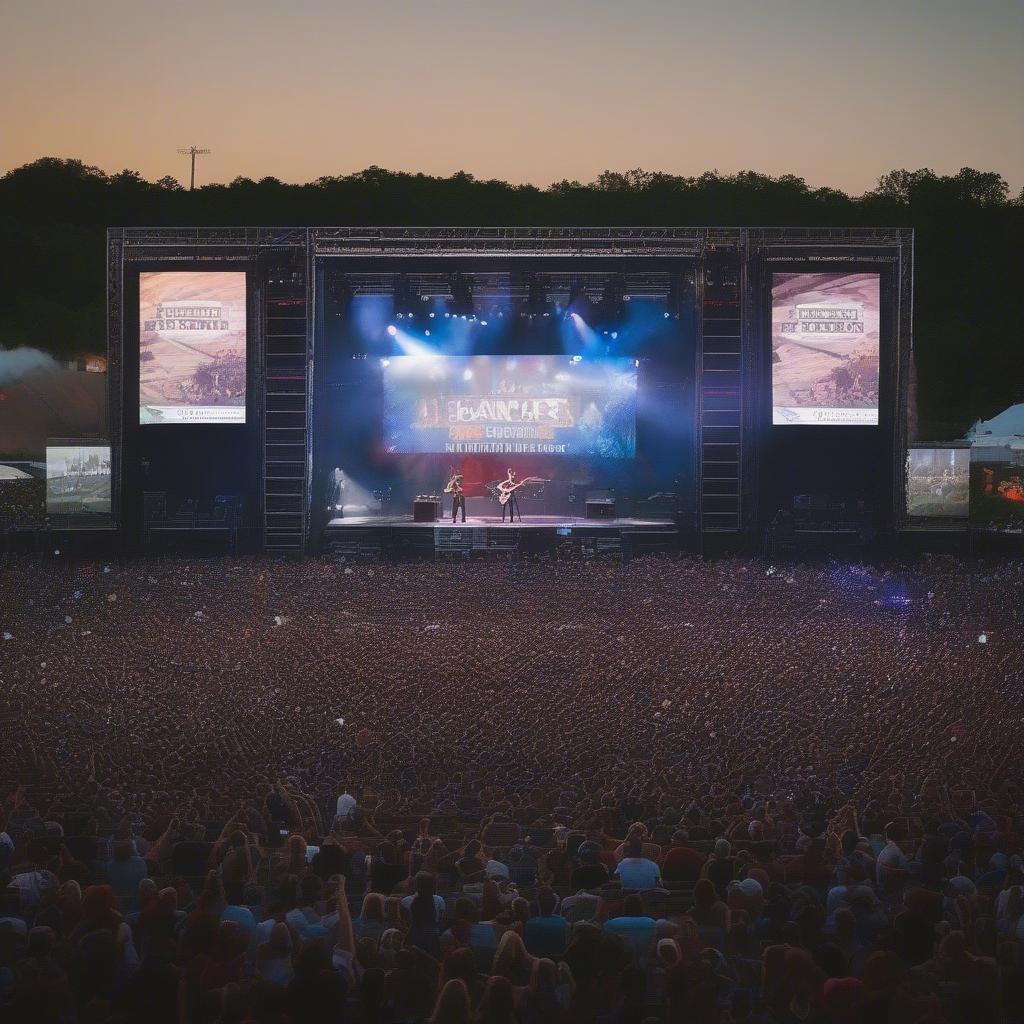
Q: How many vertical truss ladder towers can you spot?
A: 2